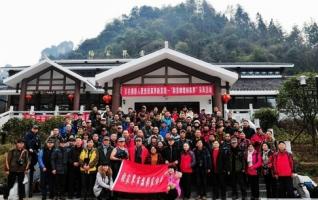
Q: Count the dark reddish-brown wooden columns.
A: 4